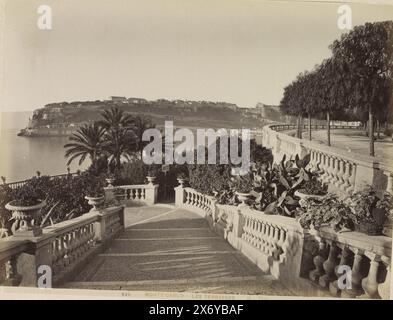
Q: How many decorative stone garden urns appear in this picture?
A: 7